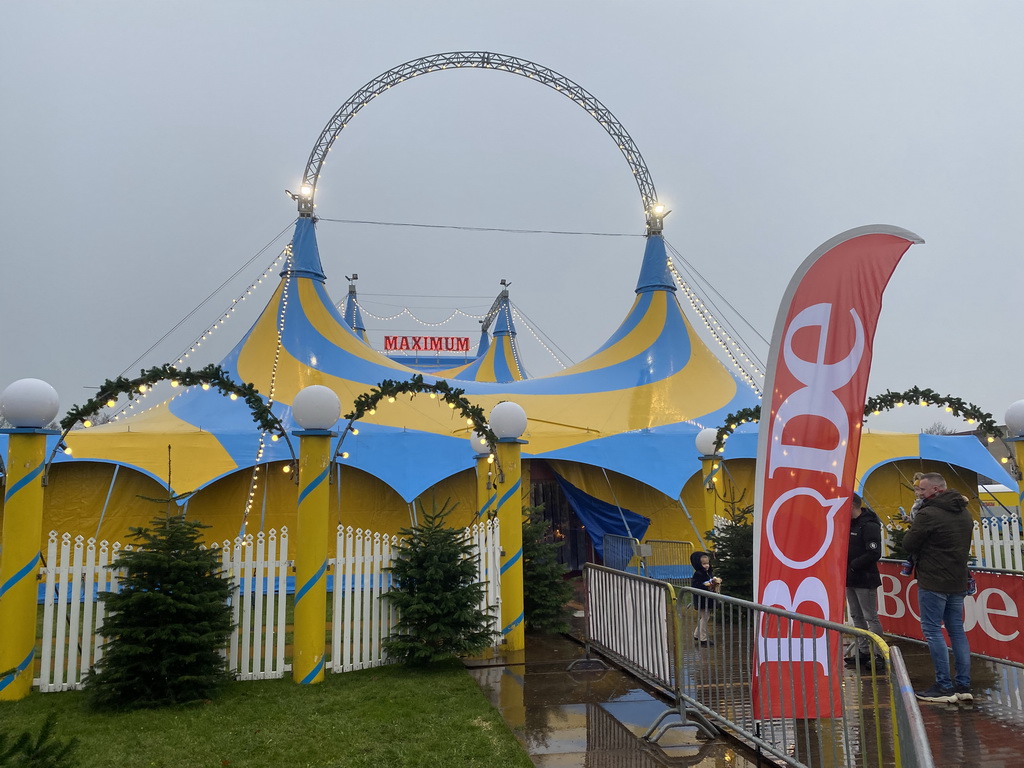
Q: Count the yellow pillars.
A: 6